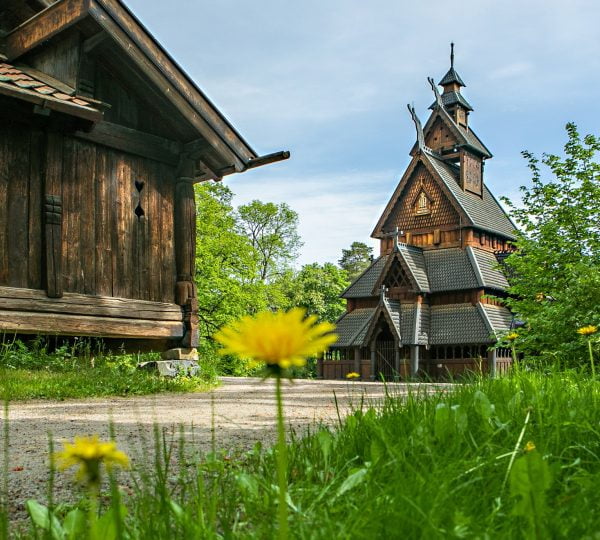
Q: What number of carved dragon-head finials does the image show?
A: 2